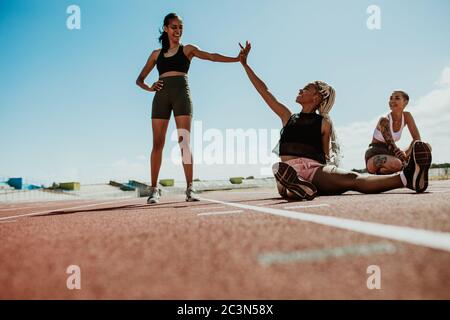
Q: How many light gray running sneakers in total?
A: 2